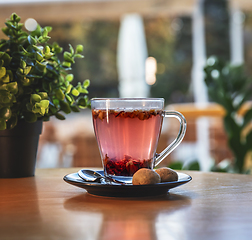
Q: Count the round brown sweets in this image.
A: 2